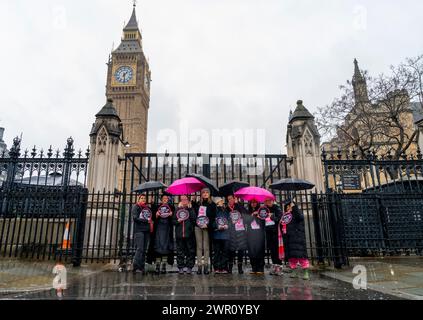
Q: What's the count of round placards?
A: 8